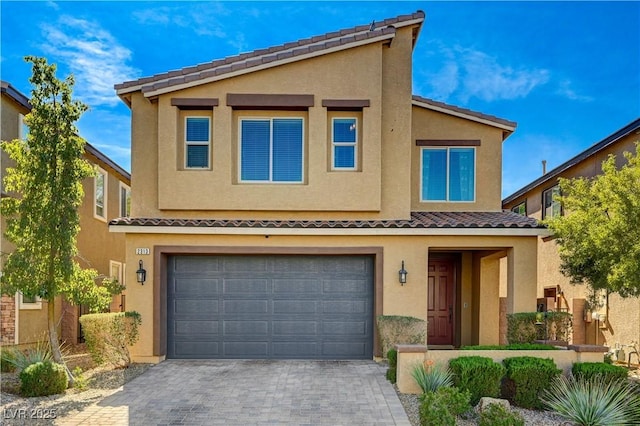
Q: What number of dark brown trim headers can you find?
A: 4